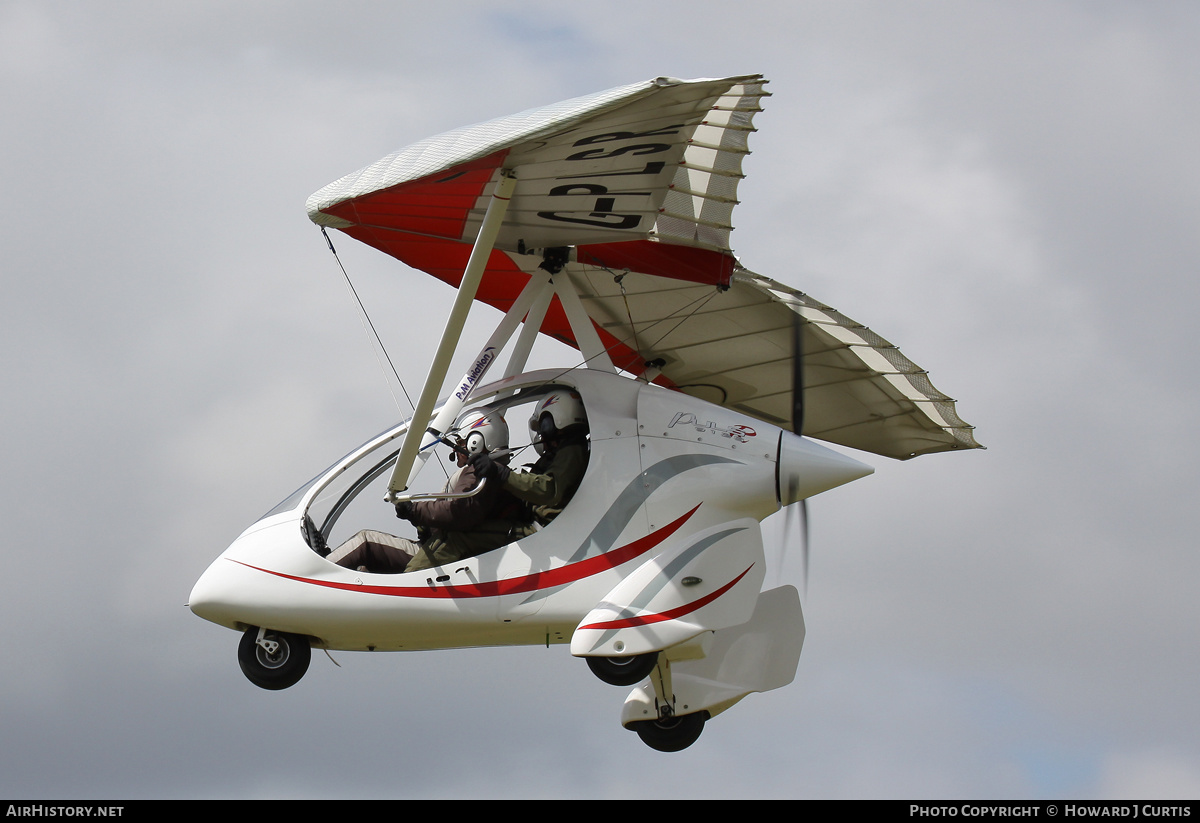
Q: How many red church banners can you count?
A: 0